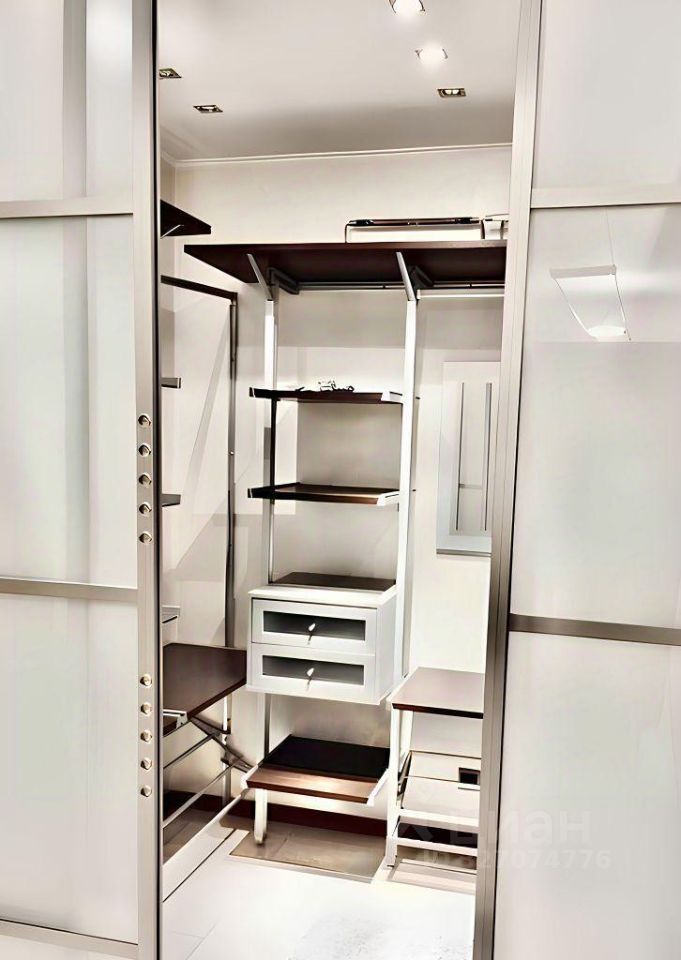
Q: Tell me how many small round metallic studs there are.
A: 10